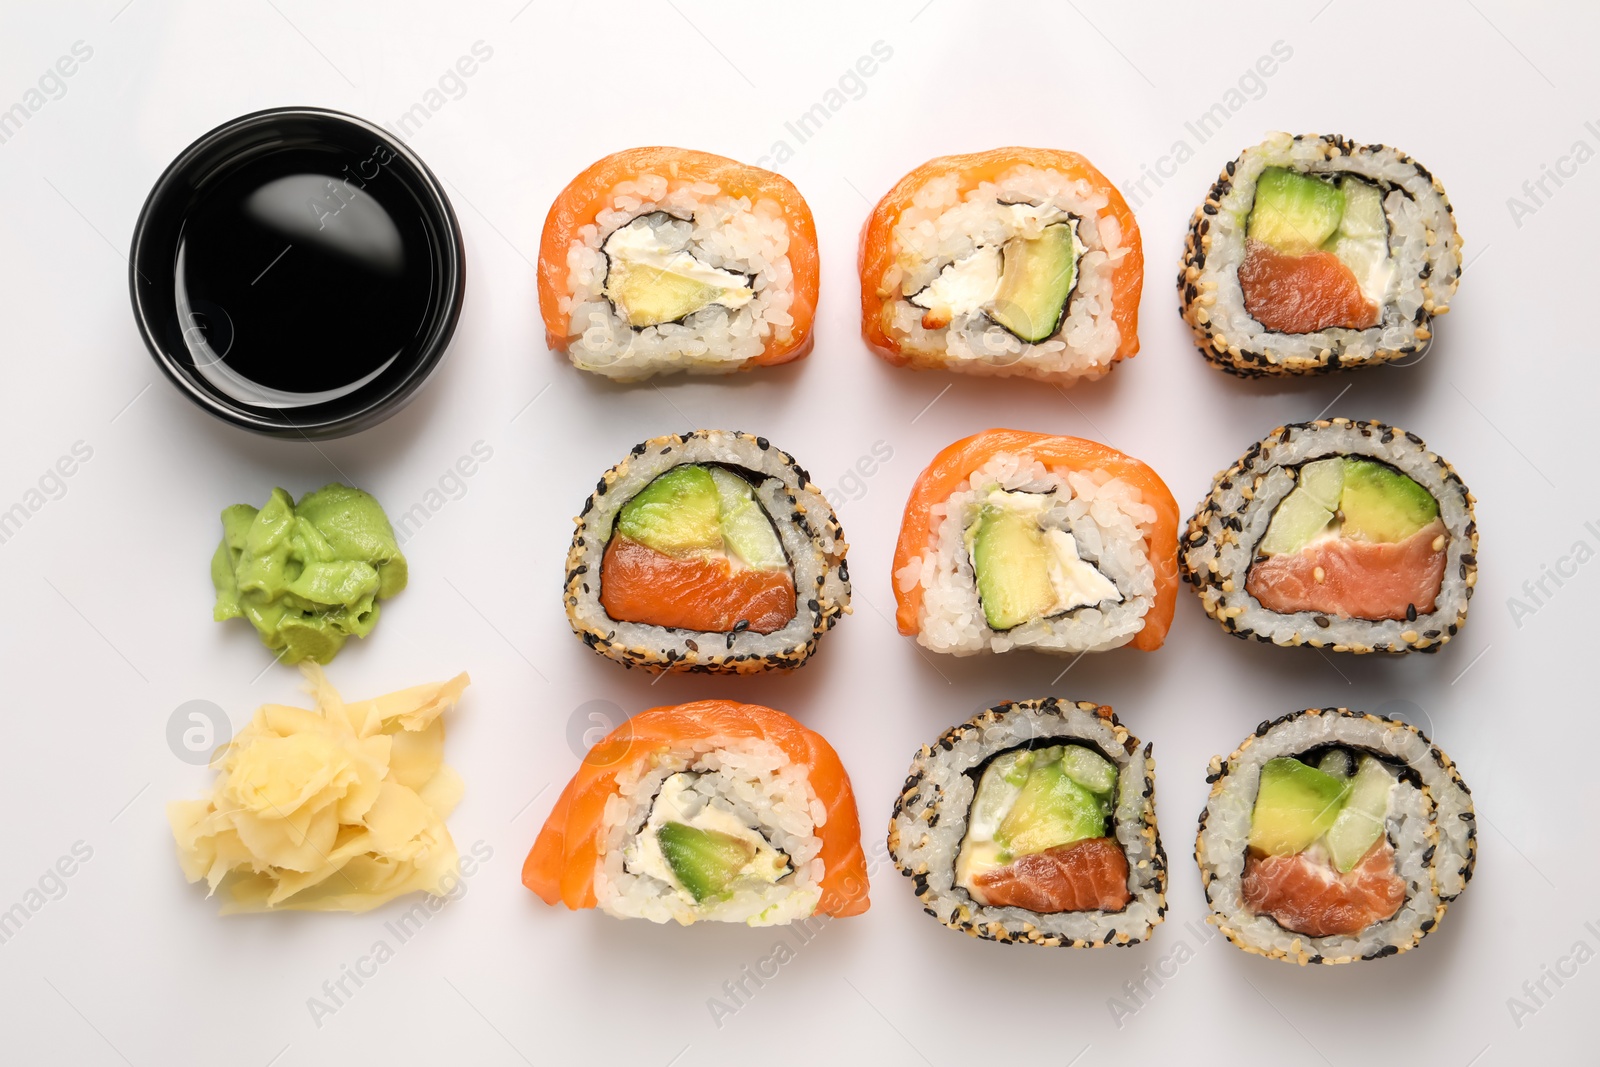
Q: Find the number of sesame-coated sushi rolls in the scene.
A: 5